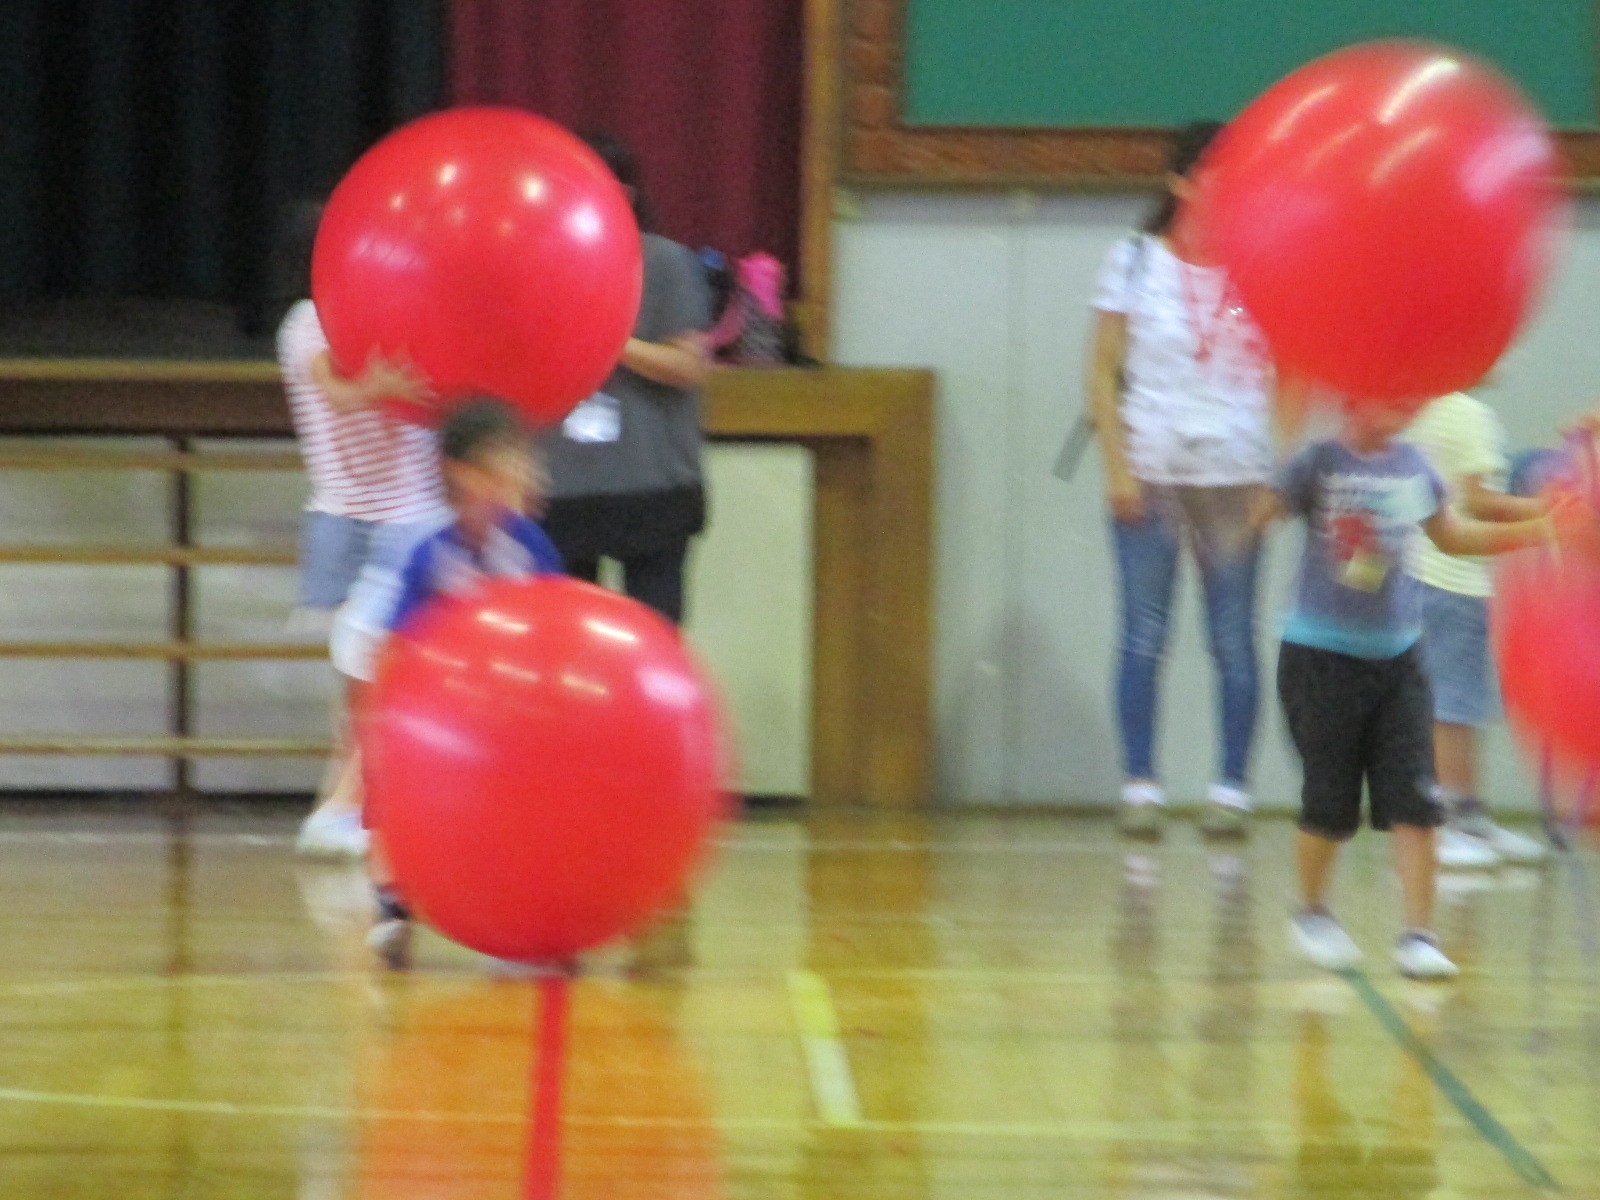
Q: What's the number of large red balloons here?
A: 4